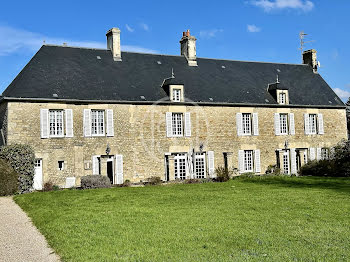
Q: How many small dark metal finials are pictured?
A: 2